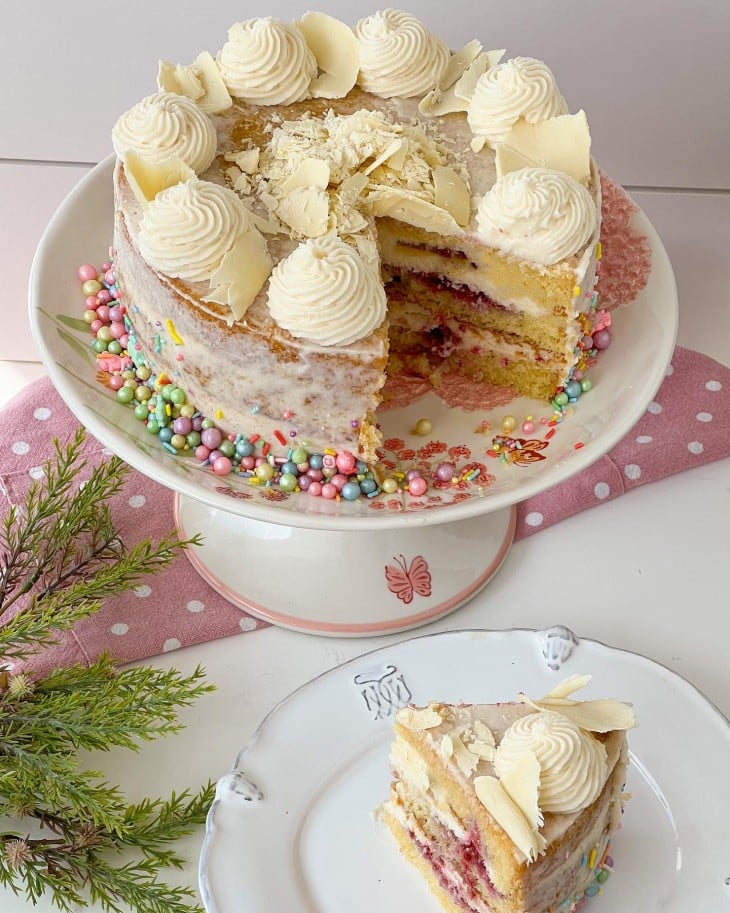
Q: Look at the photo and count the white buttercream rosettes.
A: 8